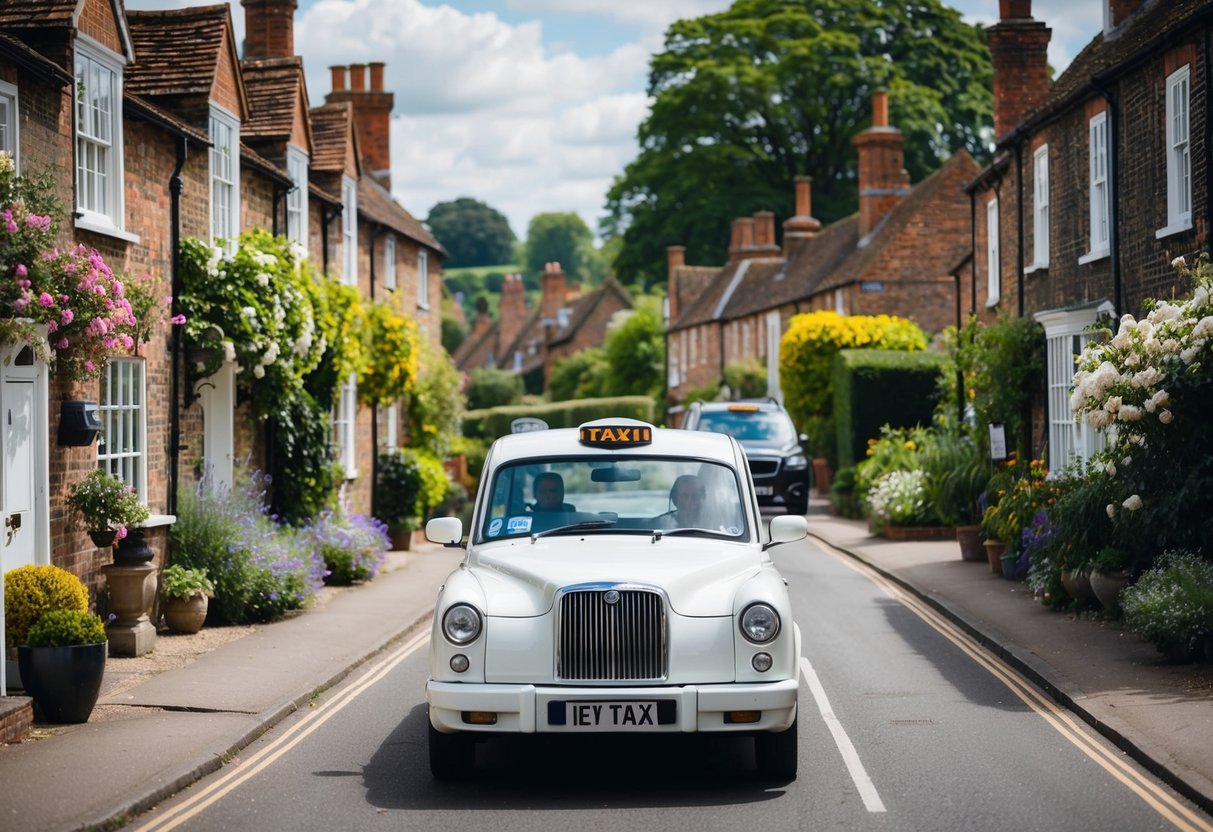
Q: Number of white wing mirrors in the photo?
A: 2